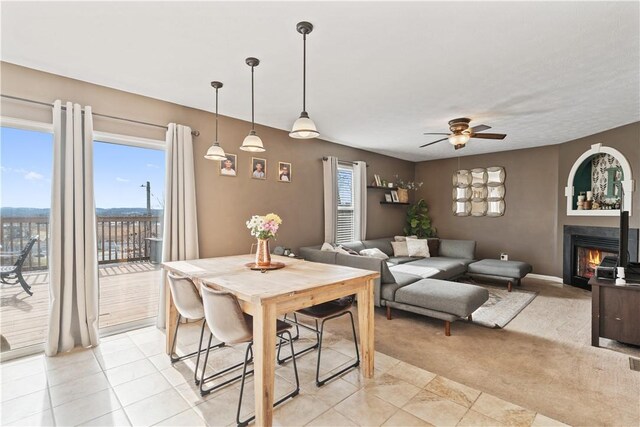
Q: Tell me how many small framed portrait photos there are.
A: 3